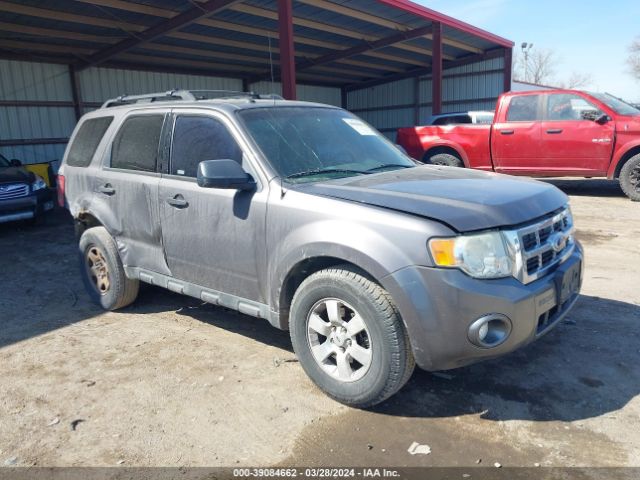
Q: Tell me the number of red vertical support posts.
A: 3